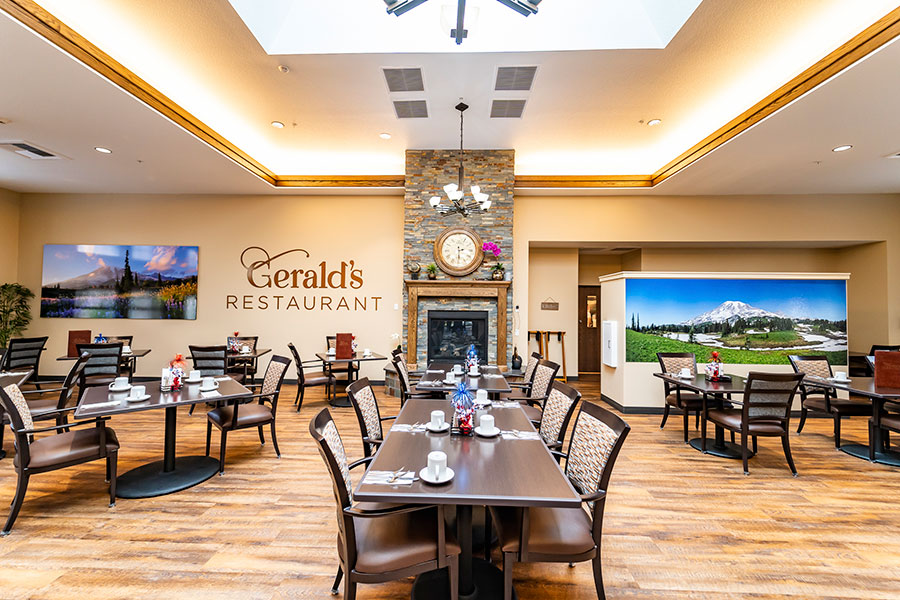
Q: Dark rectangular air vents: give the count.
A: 4